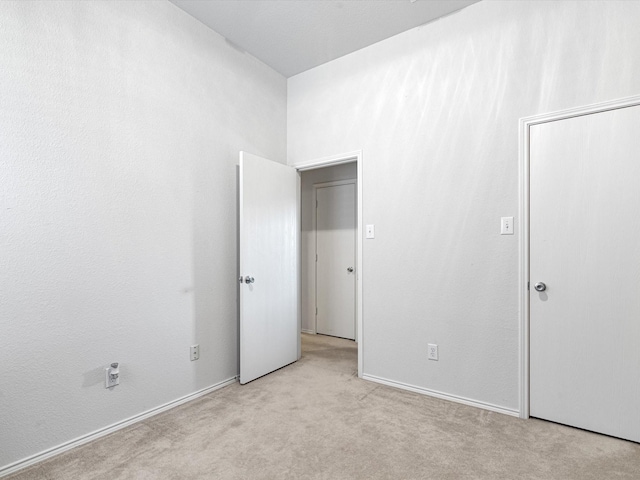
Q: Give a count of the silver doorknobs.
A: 3